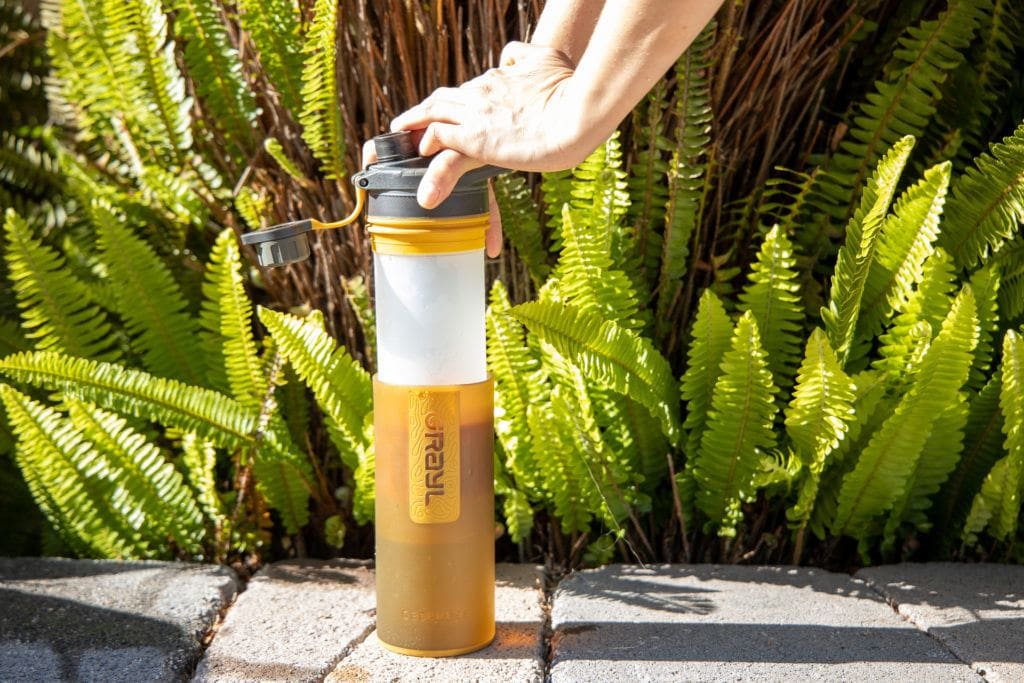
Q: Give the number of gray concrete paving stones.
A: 5